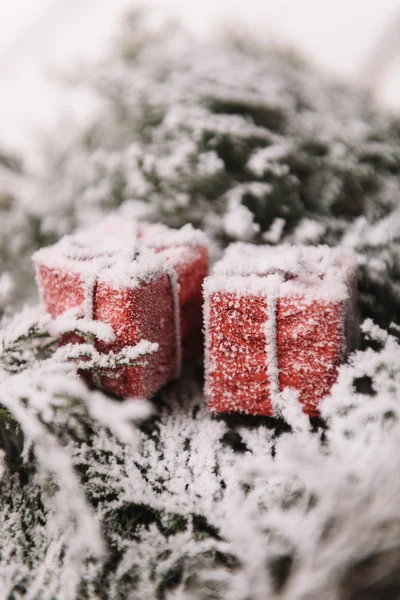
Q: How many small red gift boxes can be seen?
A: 2